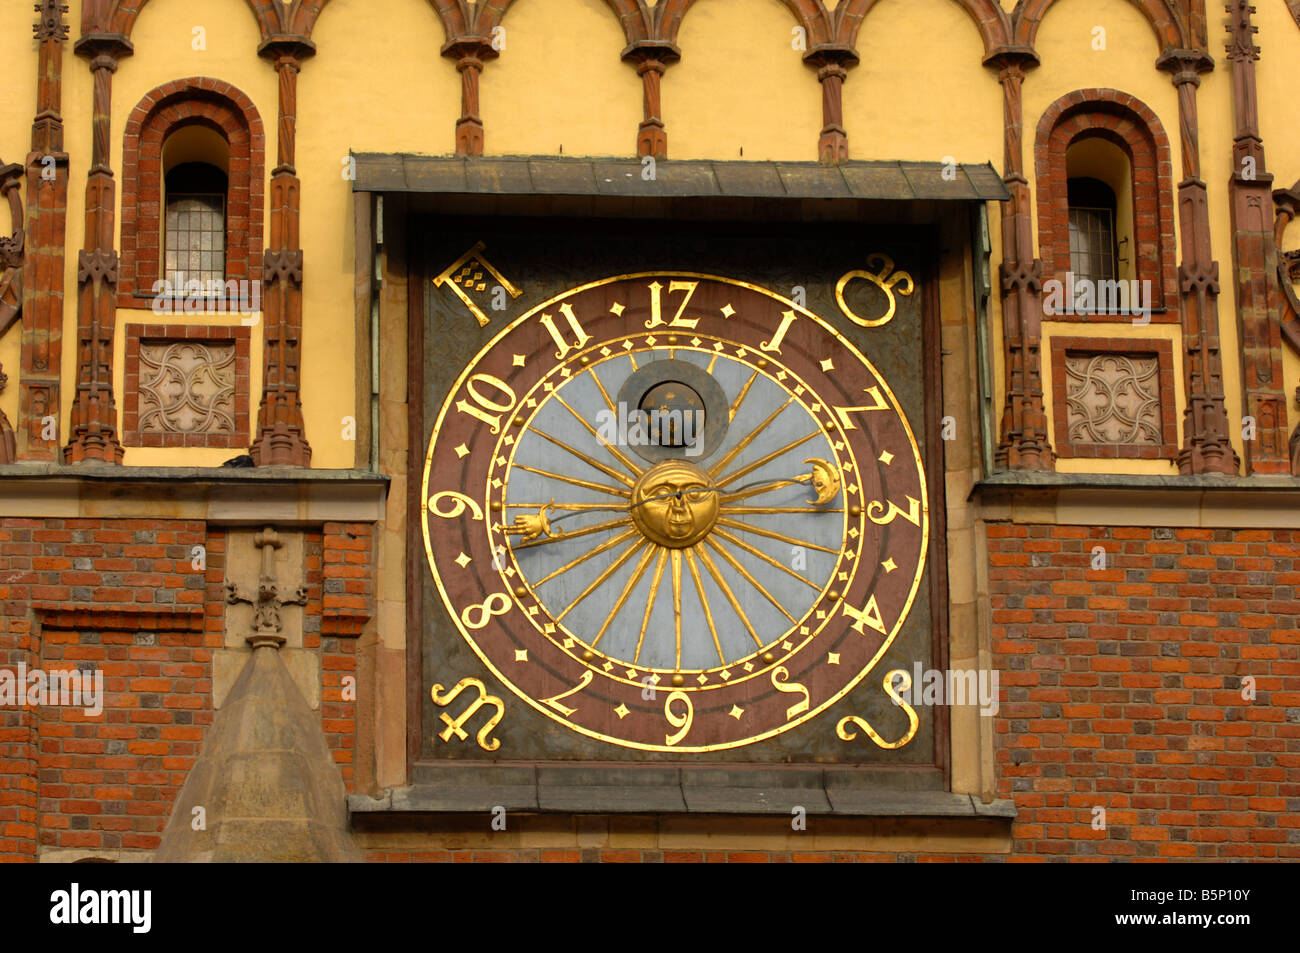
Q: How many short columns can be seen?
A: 3